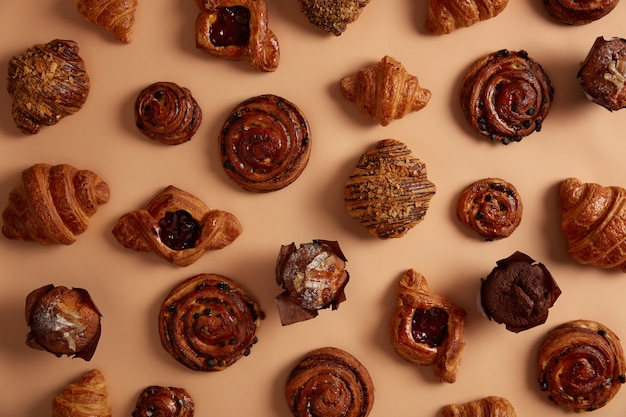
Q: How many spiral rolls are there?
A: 9